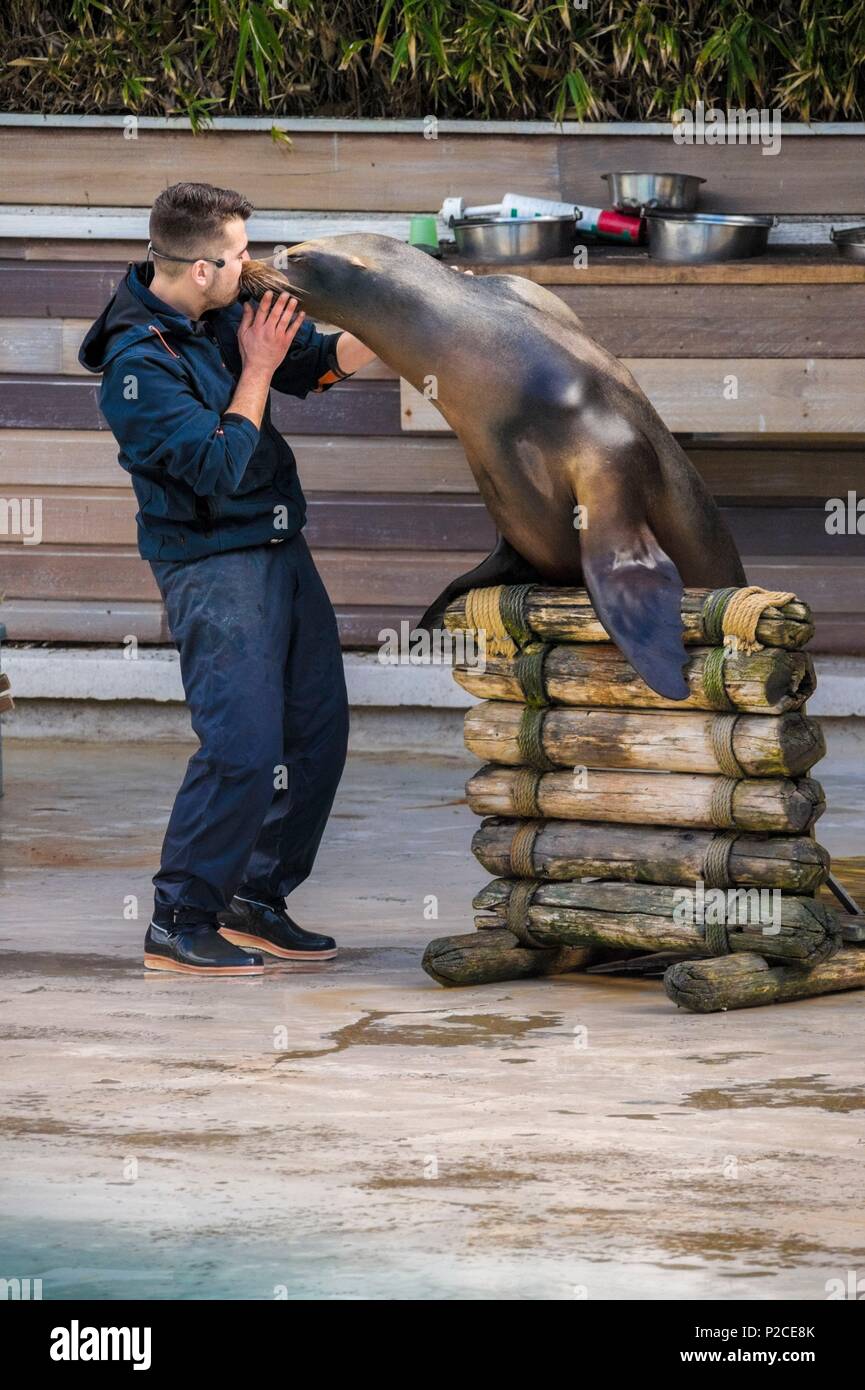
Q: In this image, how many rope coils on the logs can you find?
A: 14